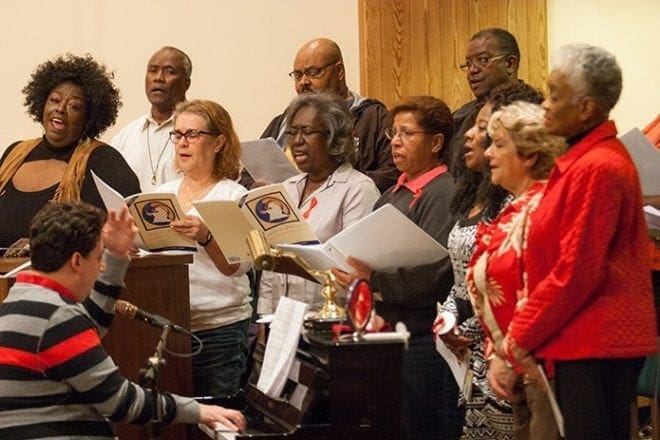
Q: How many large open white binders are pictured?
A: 1